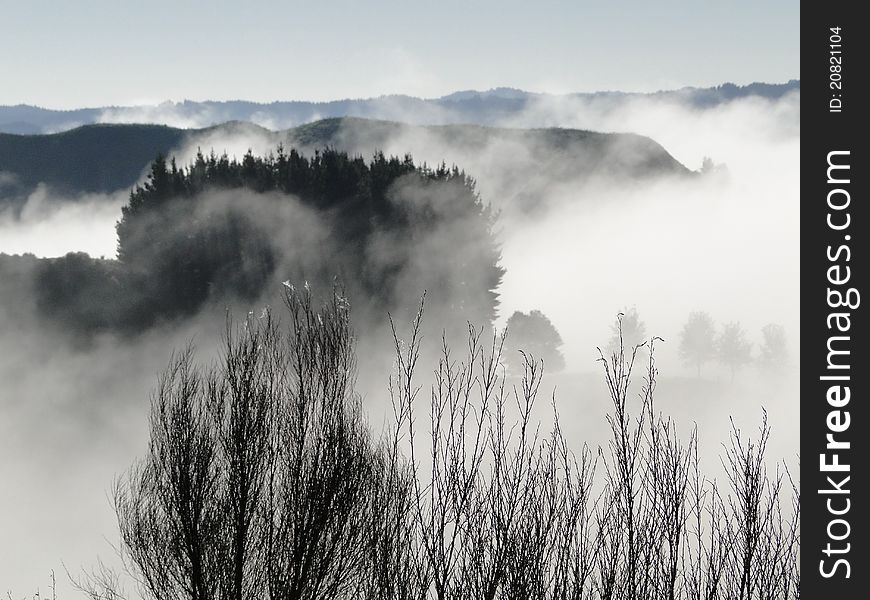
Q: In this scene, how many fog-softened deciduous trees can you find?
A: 5